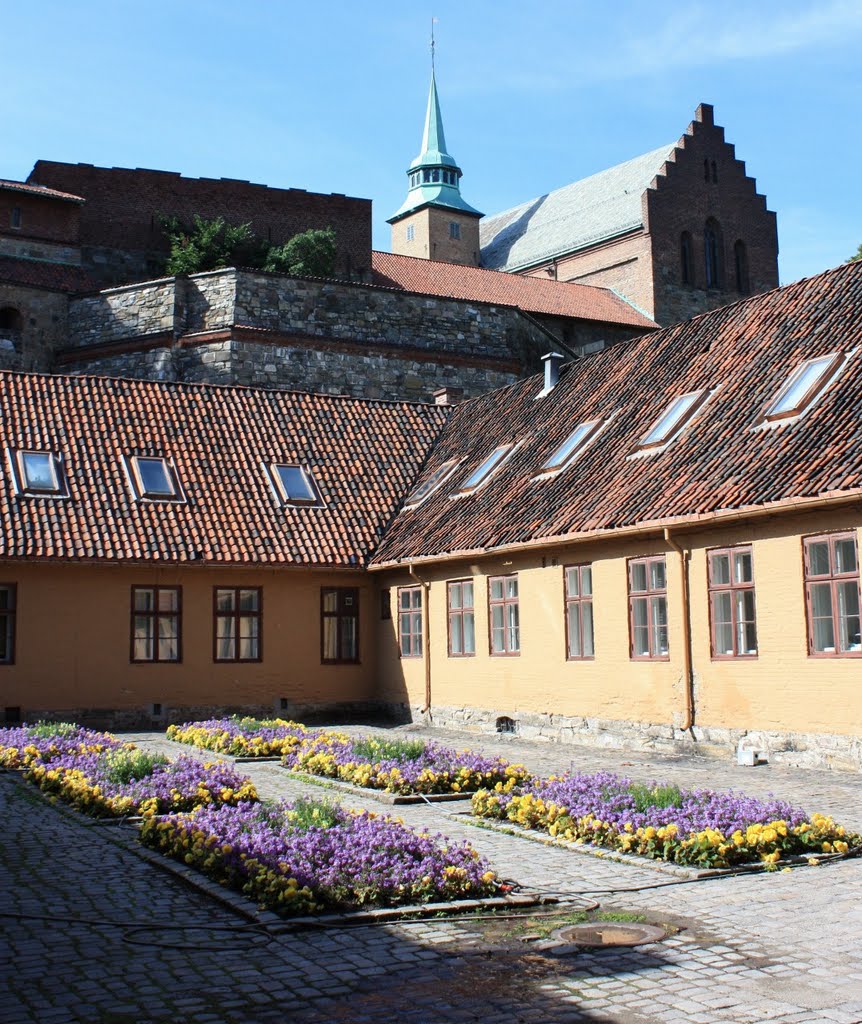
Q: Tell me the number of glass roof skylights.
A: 8